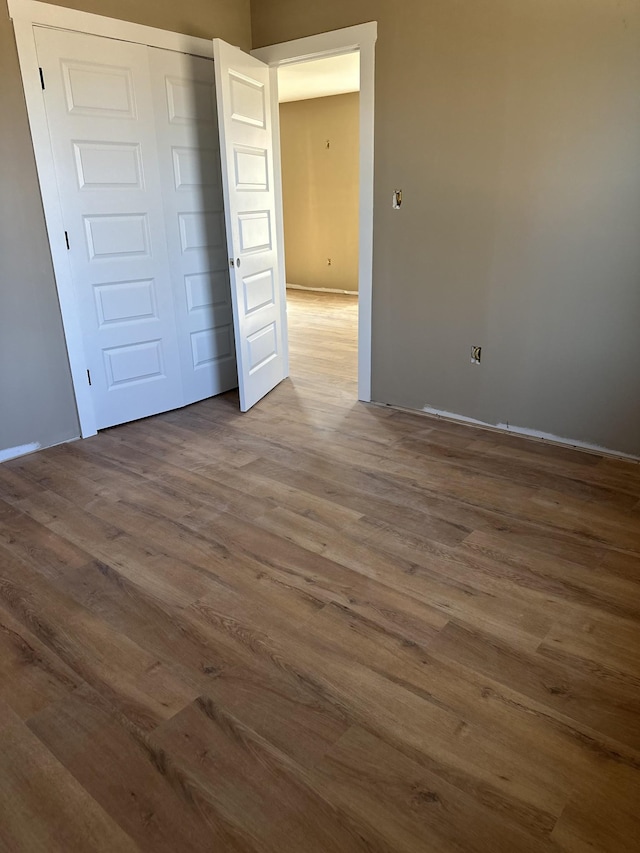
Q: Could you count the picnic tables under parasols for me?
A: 0